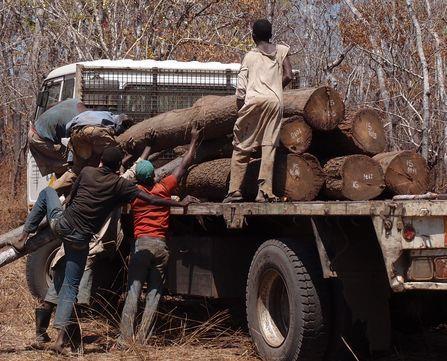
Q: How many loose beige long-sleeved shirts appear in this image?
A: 1